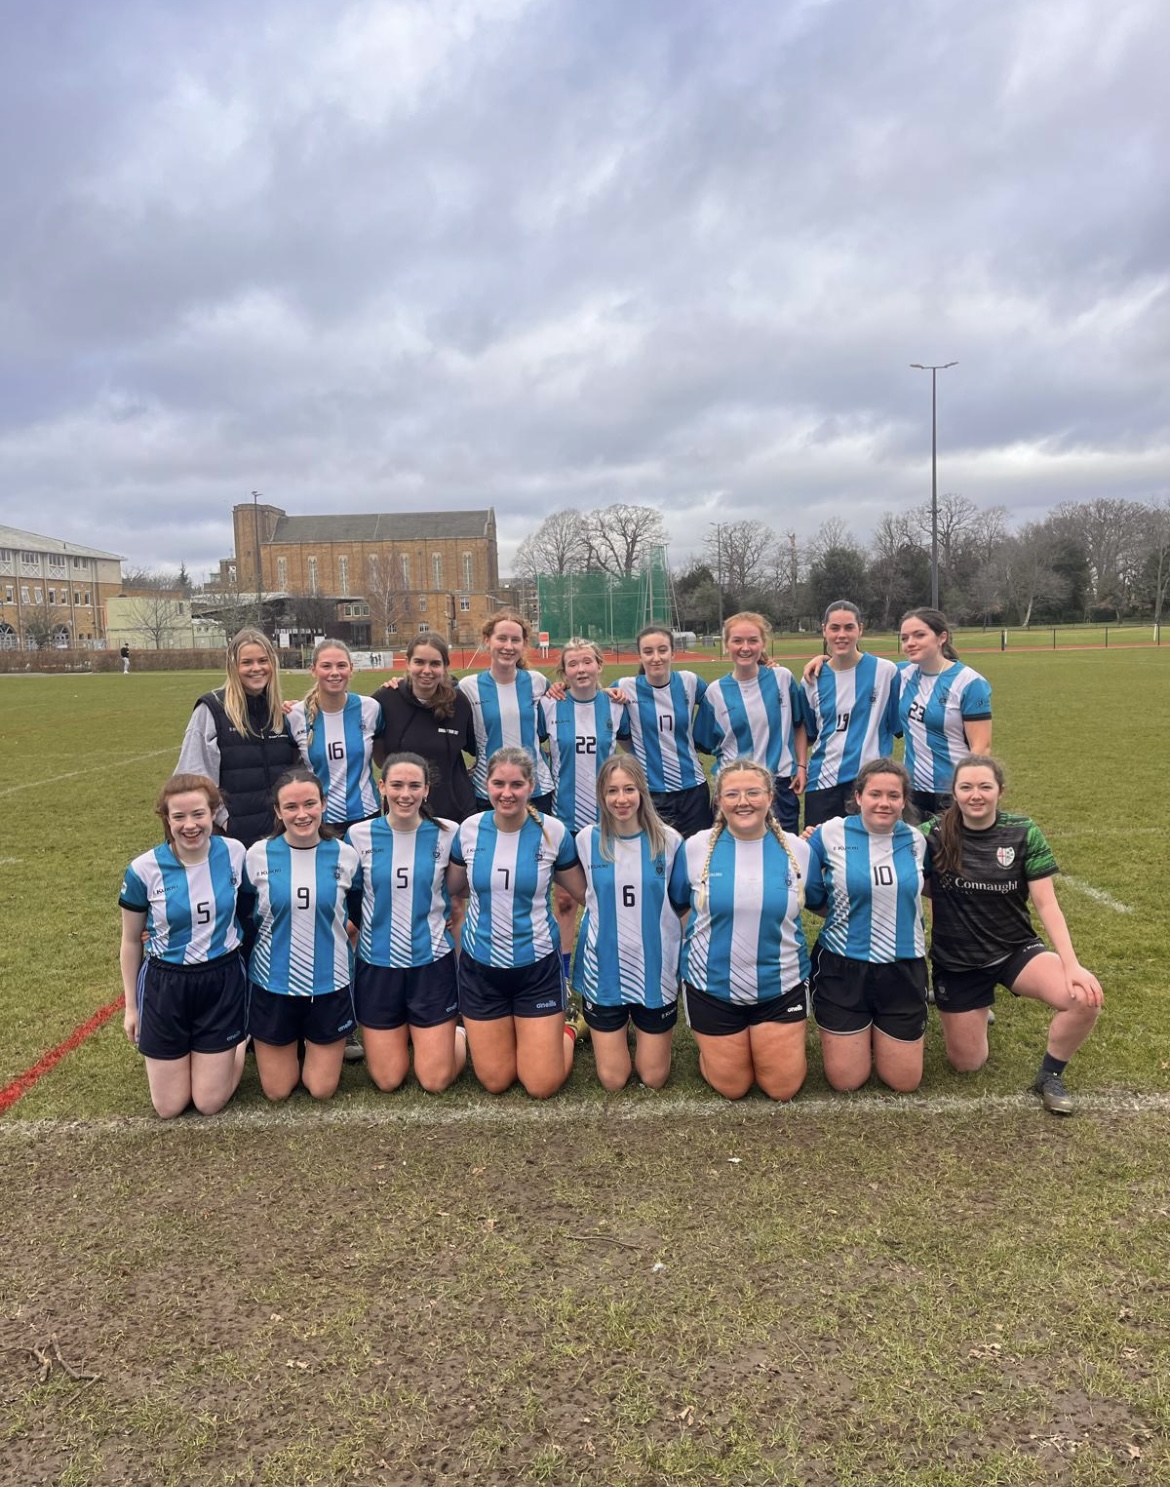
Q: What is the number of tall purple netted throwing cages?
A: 0